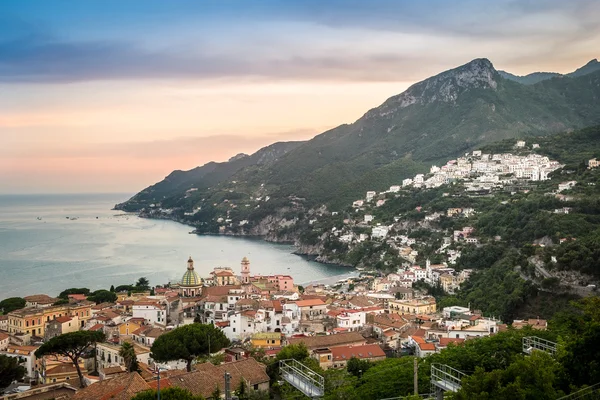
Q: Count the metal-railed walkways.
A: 3